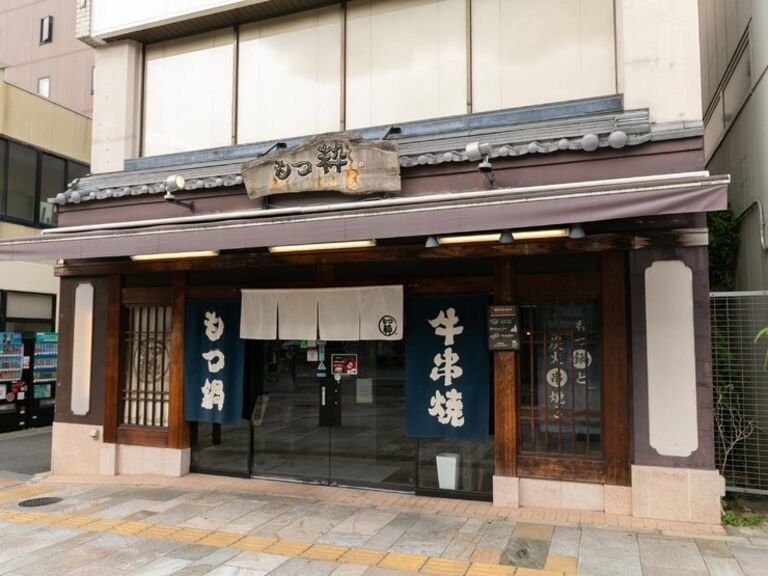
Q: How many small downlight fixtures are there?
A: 3